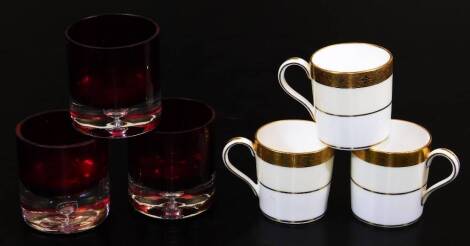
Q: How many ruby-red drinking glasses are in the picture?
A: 3